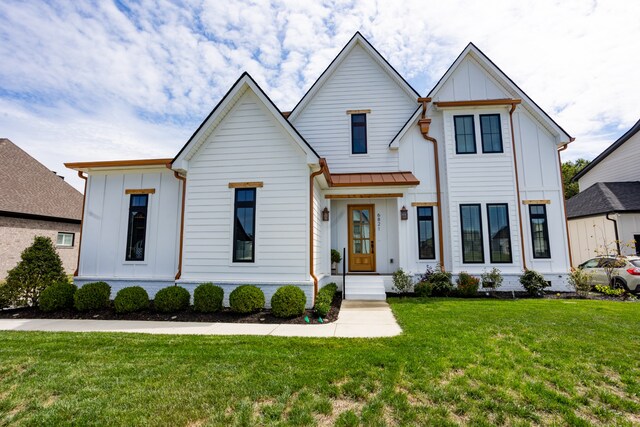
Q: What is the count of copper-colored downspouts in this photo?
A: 6